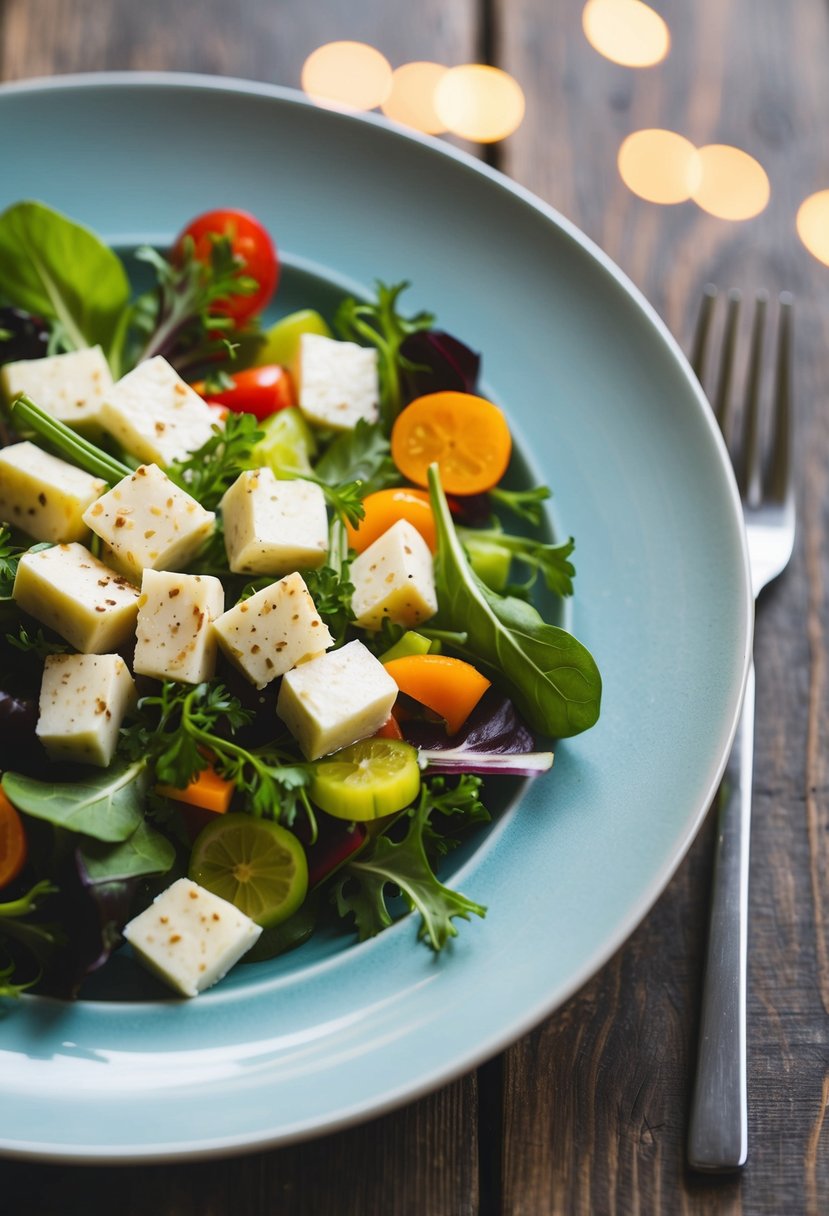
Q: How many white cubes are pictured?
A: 13